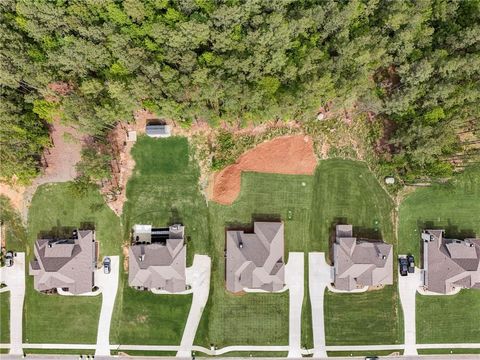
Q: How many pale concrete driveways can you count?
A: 6